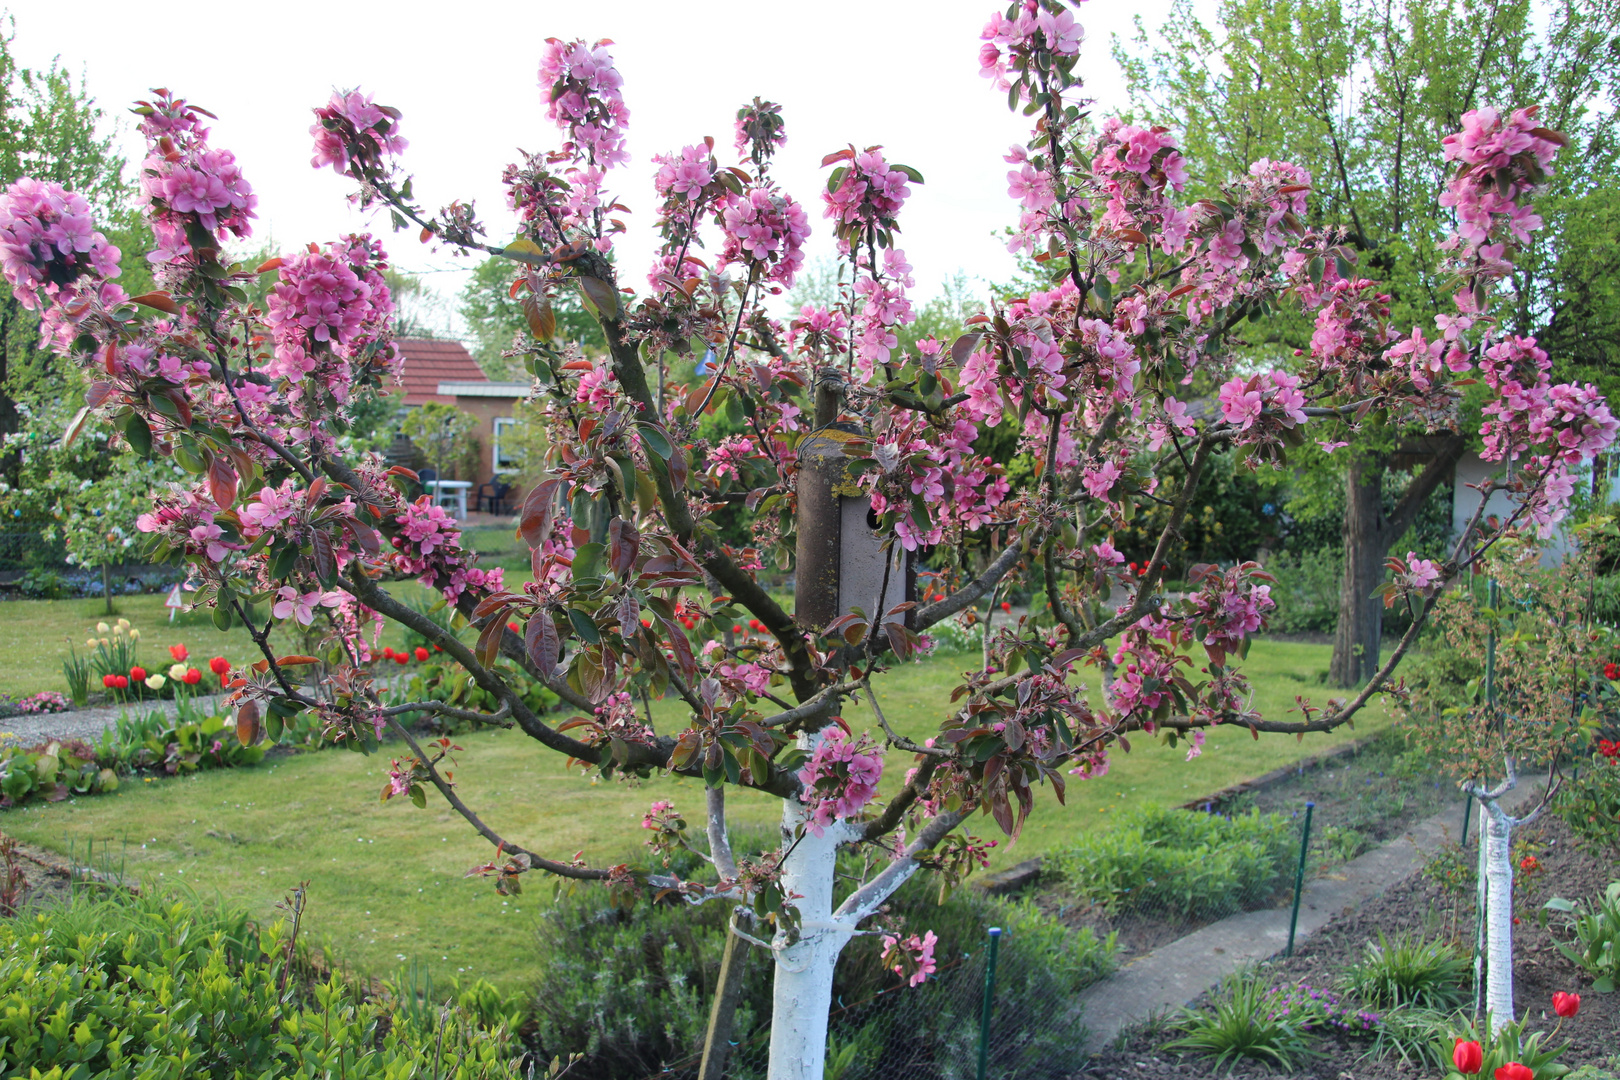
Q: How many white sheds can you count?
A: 1